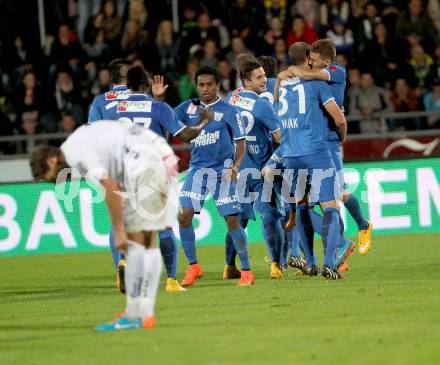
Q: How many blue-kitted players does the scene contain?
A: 8